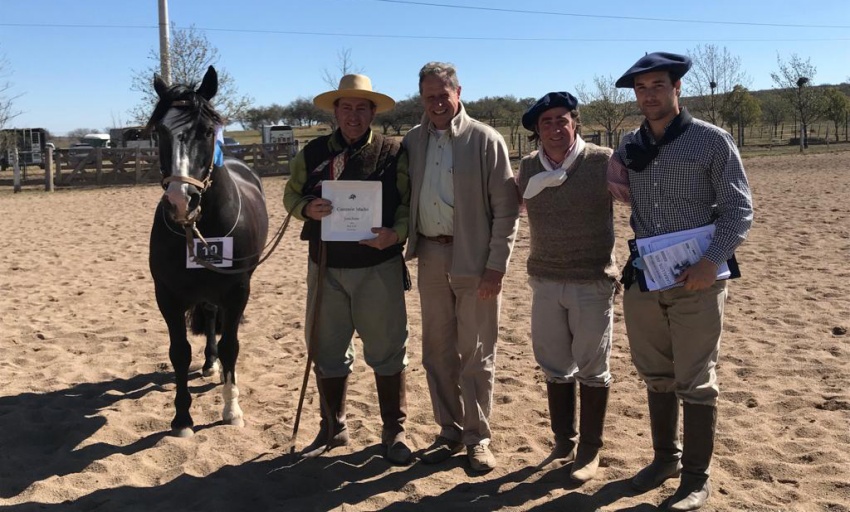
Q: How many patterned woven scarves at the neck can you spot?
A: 1